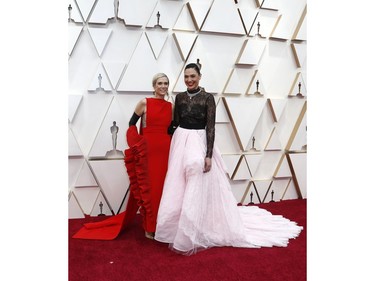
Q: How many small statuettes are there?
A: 10